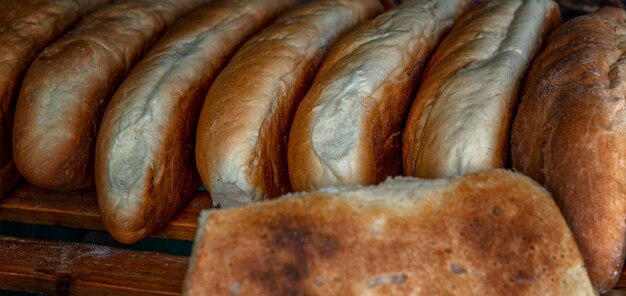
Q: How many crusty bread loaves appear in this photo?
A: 8